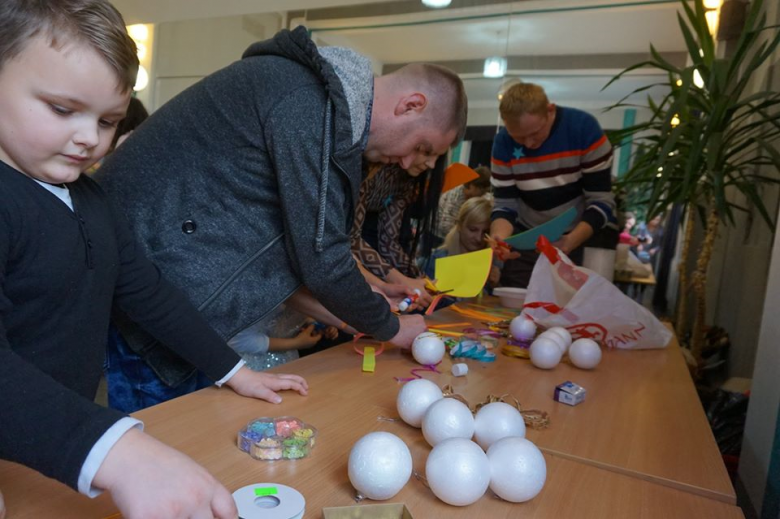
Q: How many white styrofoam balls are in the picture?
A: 12